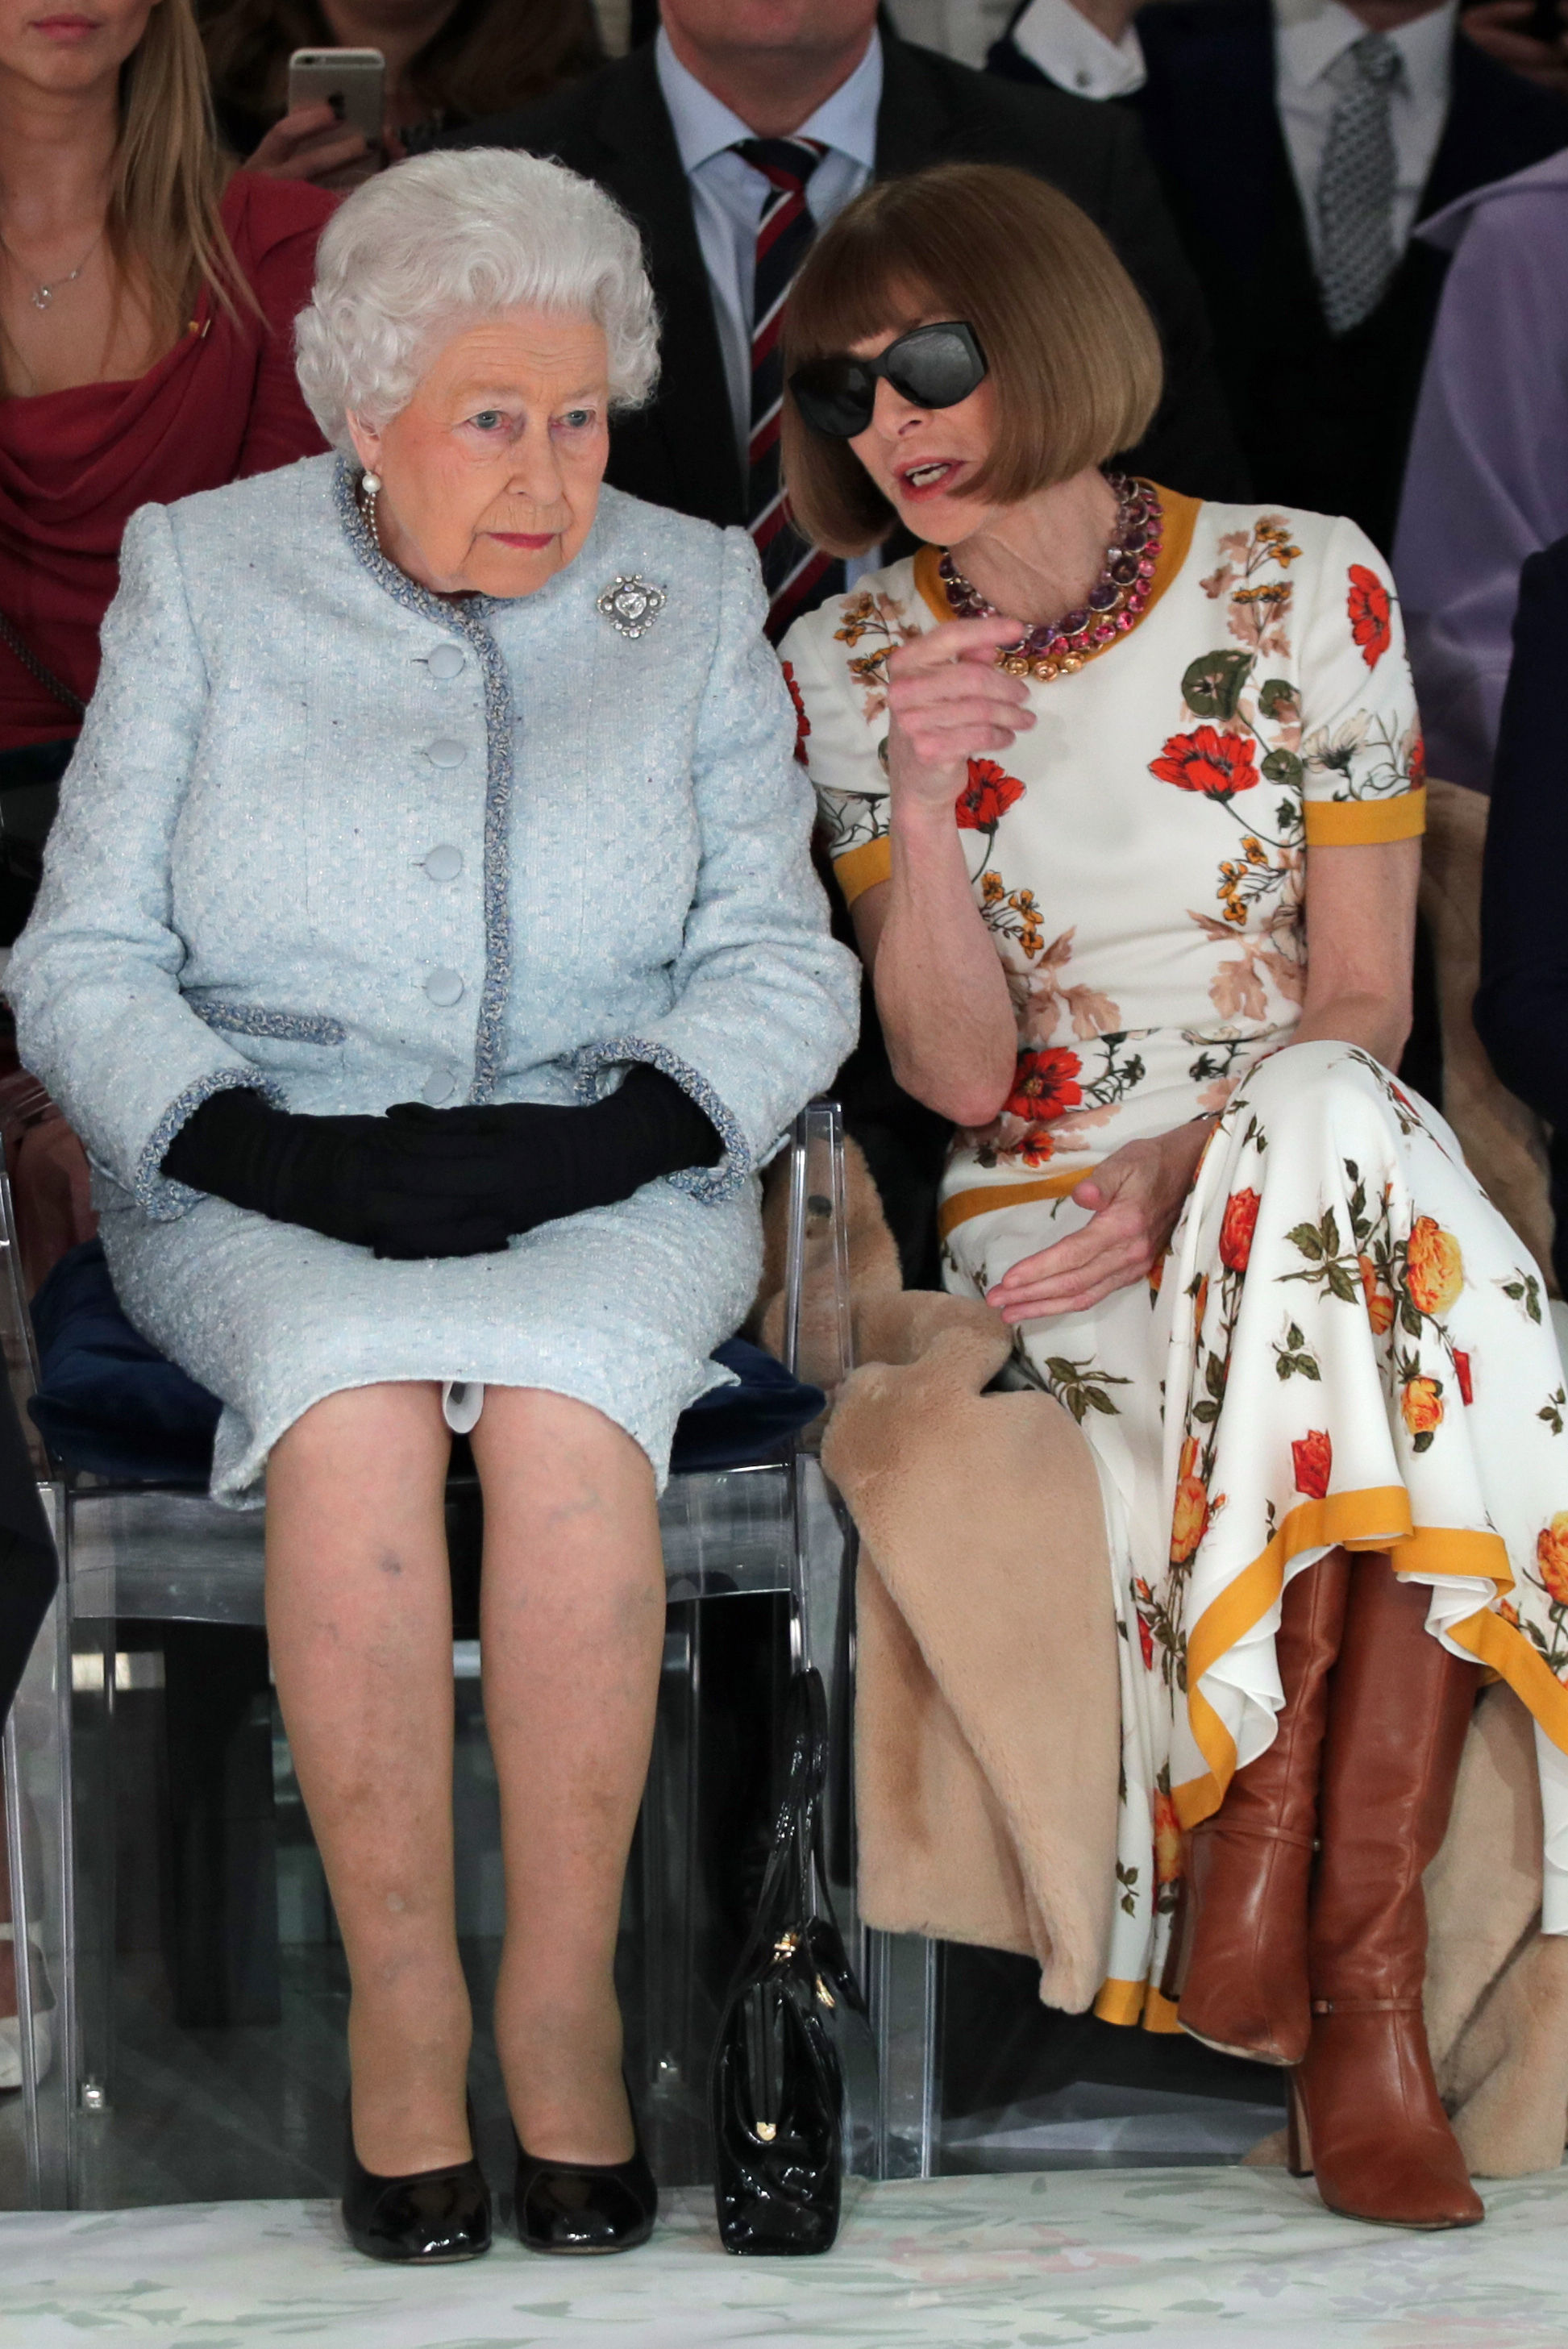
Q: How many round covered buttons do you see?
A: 5